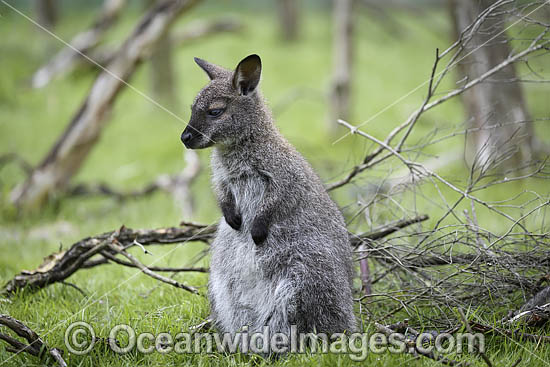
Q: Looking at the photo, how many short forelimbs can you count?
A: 2